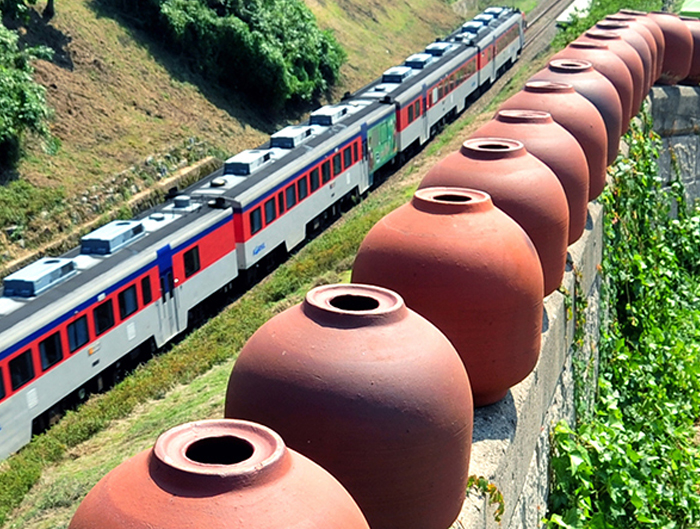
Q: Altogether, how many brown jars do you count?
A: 14